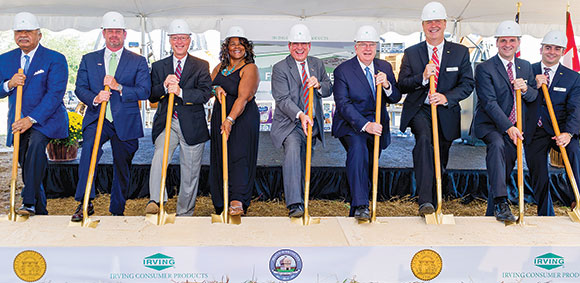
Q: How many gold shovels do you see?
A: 9